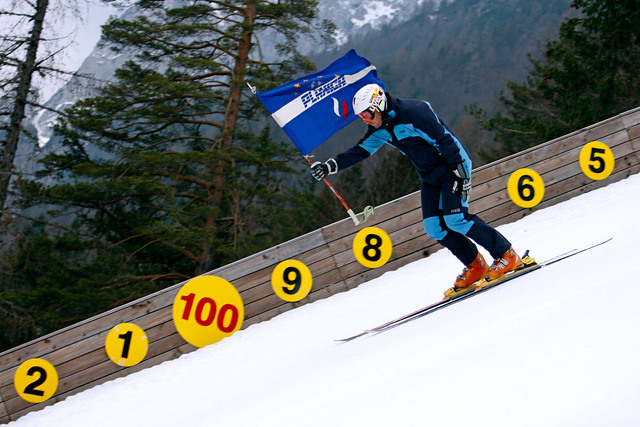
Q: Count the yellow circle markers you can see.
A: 7